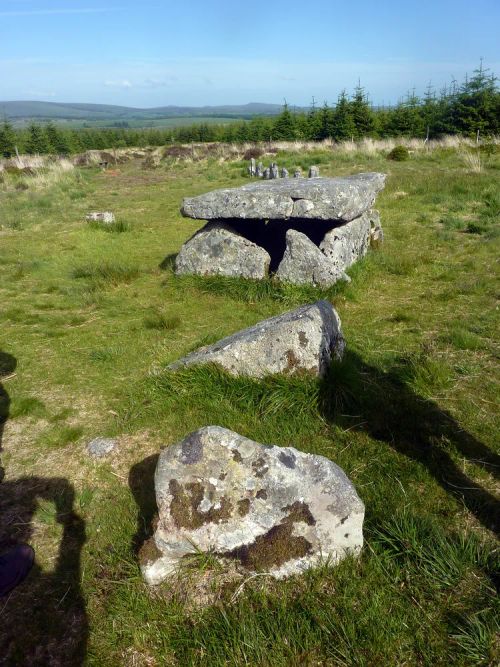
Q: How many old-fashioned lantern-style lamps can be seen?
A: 0